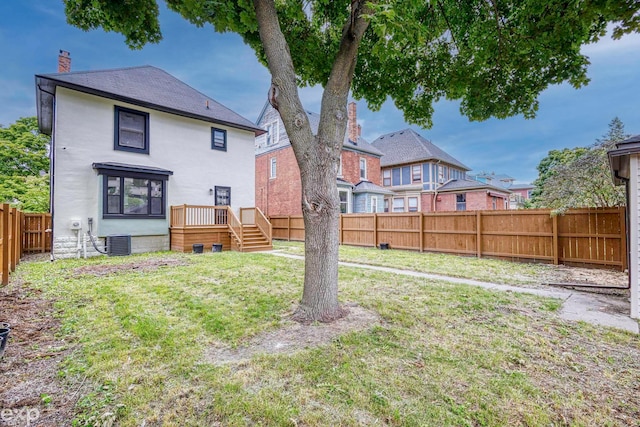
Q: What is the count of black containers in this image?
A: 4